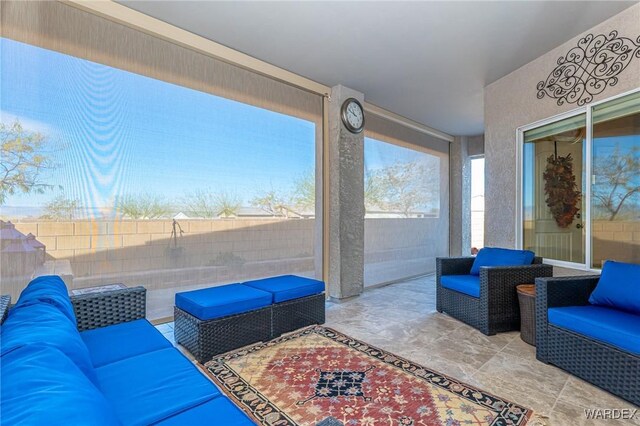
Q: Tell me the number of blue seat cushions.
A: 7